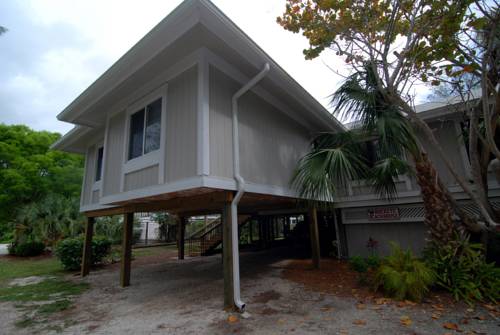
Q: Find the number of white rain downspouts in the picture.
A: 1